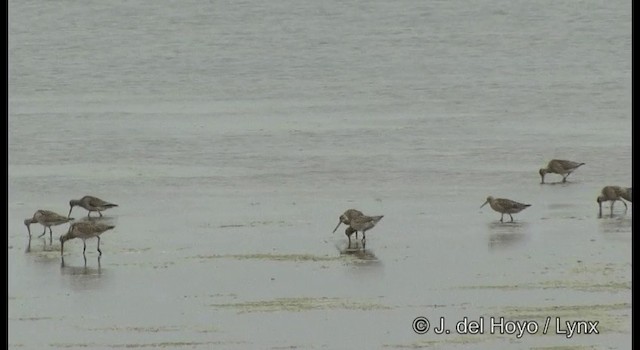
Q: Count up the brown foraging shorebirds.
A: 8